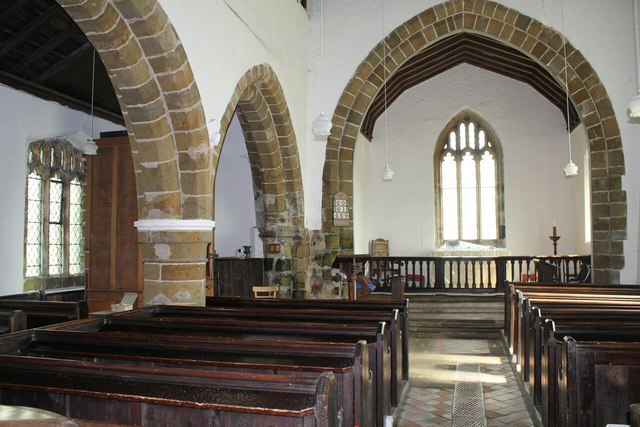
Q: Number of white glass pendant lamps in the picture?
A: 5